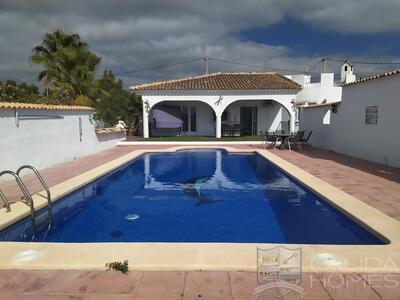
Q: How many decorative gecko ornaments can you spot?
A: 3